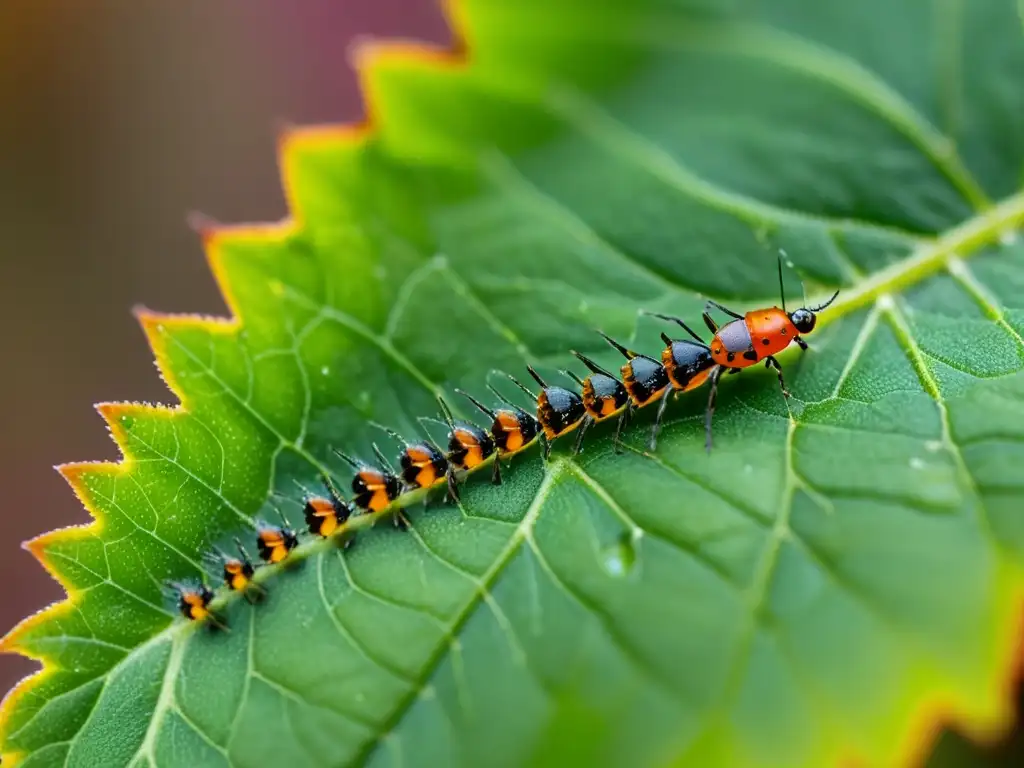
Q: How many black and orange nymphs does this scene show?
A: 12